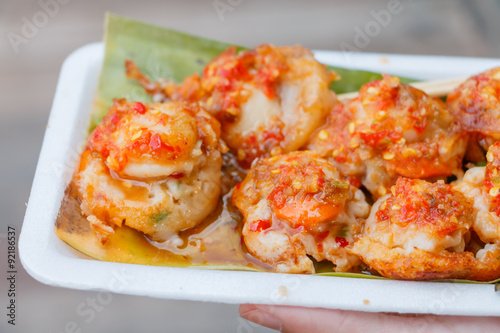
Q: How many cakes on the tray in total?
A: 7